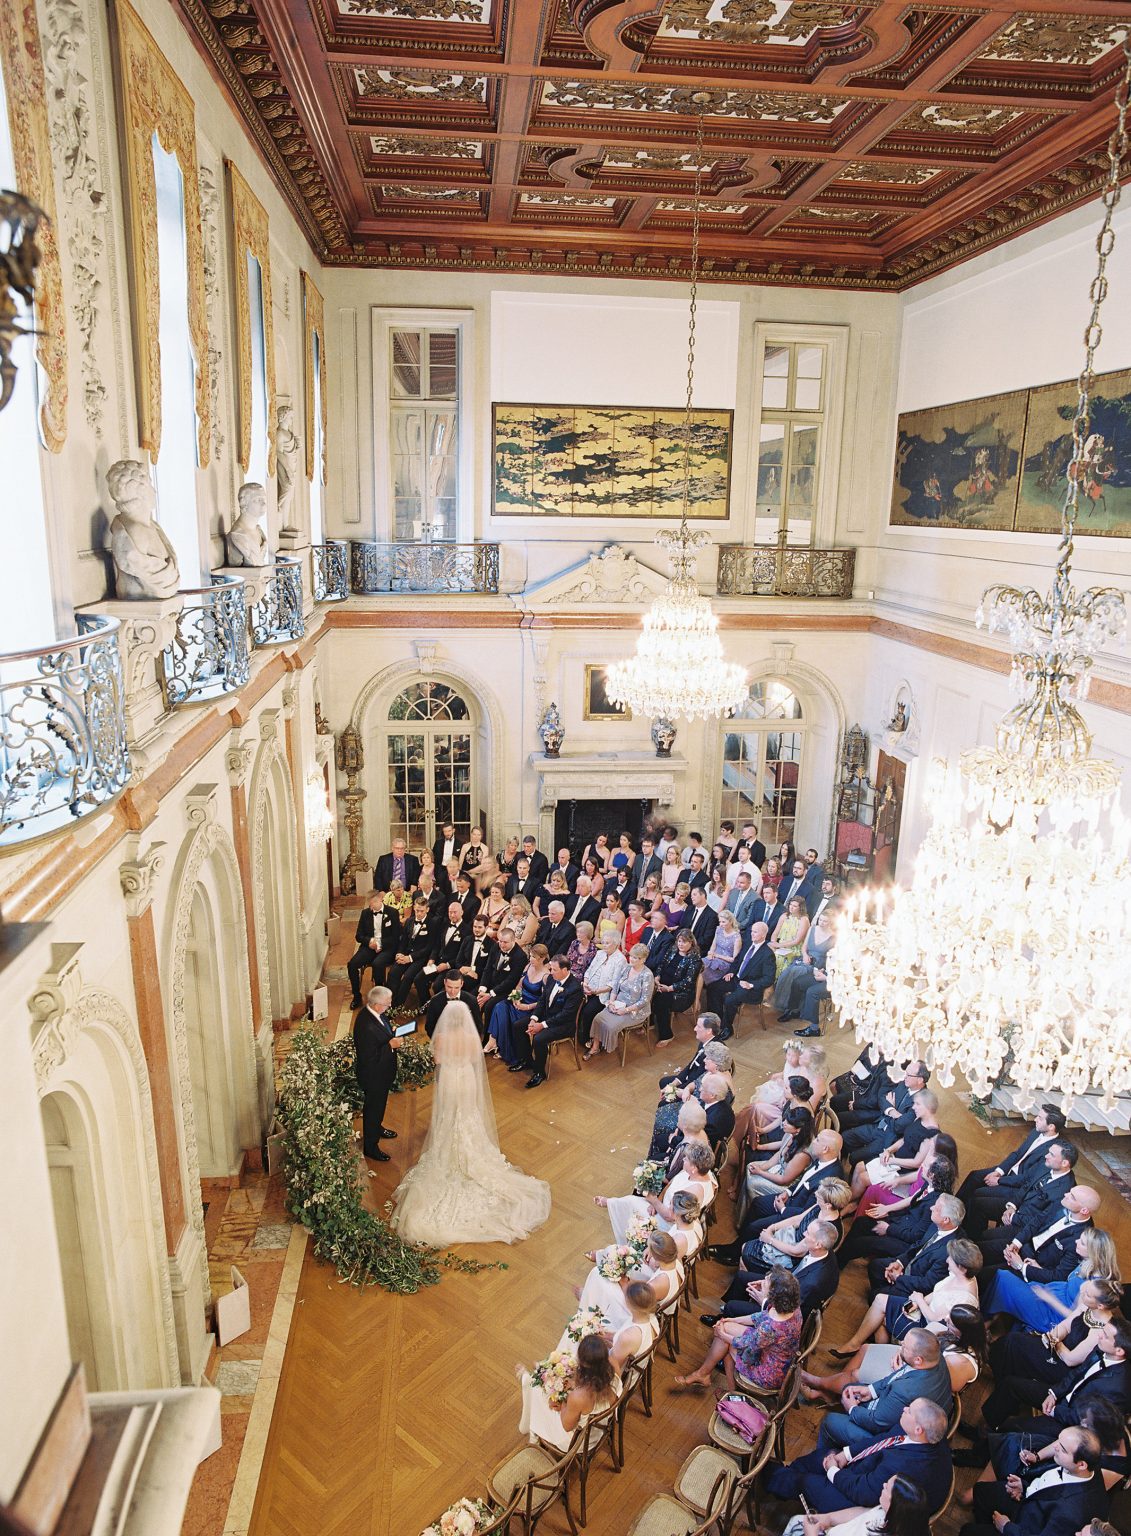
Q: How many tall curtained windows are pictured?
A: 4